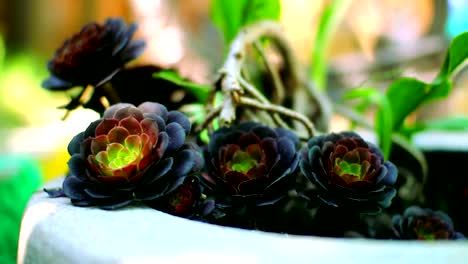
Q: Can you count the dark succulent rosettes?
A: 6